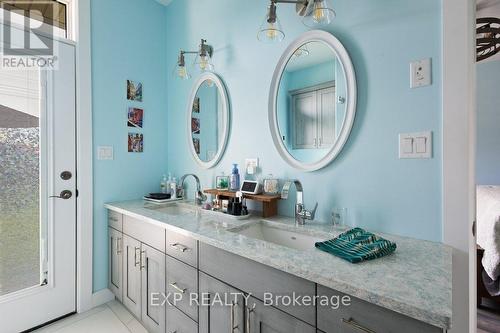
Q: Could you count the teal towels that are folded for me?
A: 1